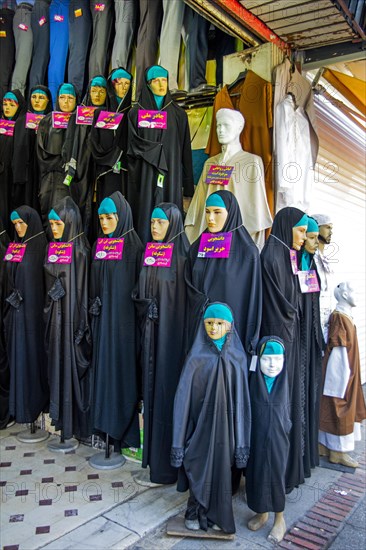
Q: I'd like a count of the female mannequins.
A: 15